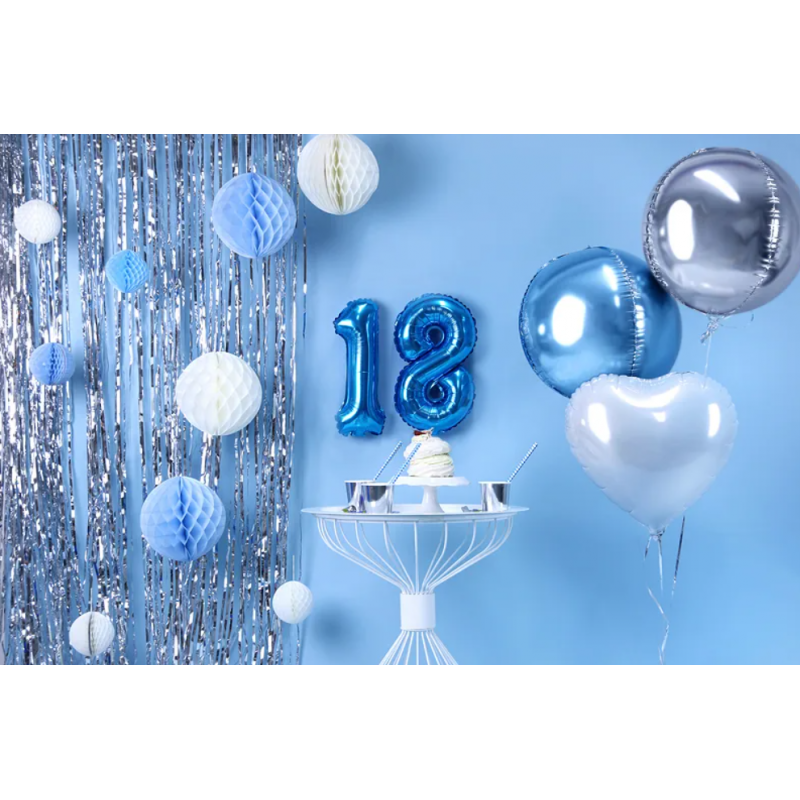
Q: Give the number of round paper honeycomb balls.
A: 9